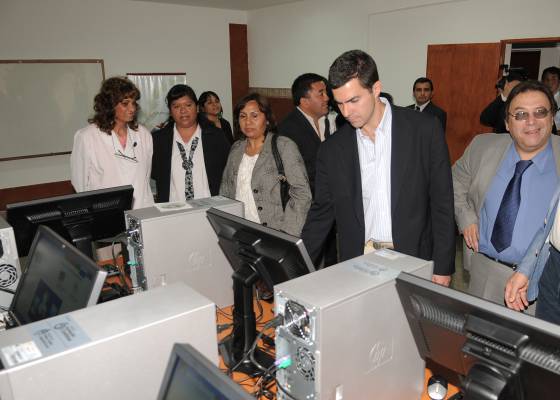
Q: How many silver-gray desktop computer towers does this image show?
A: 4